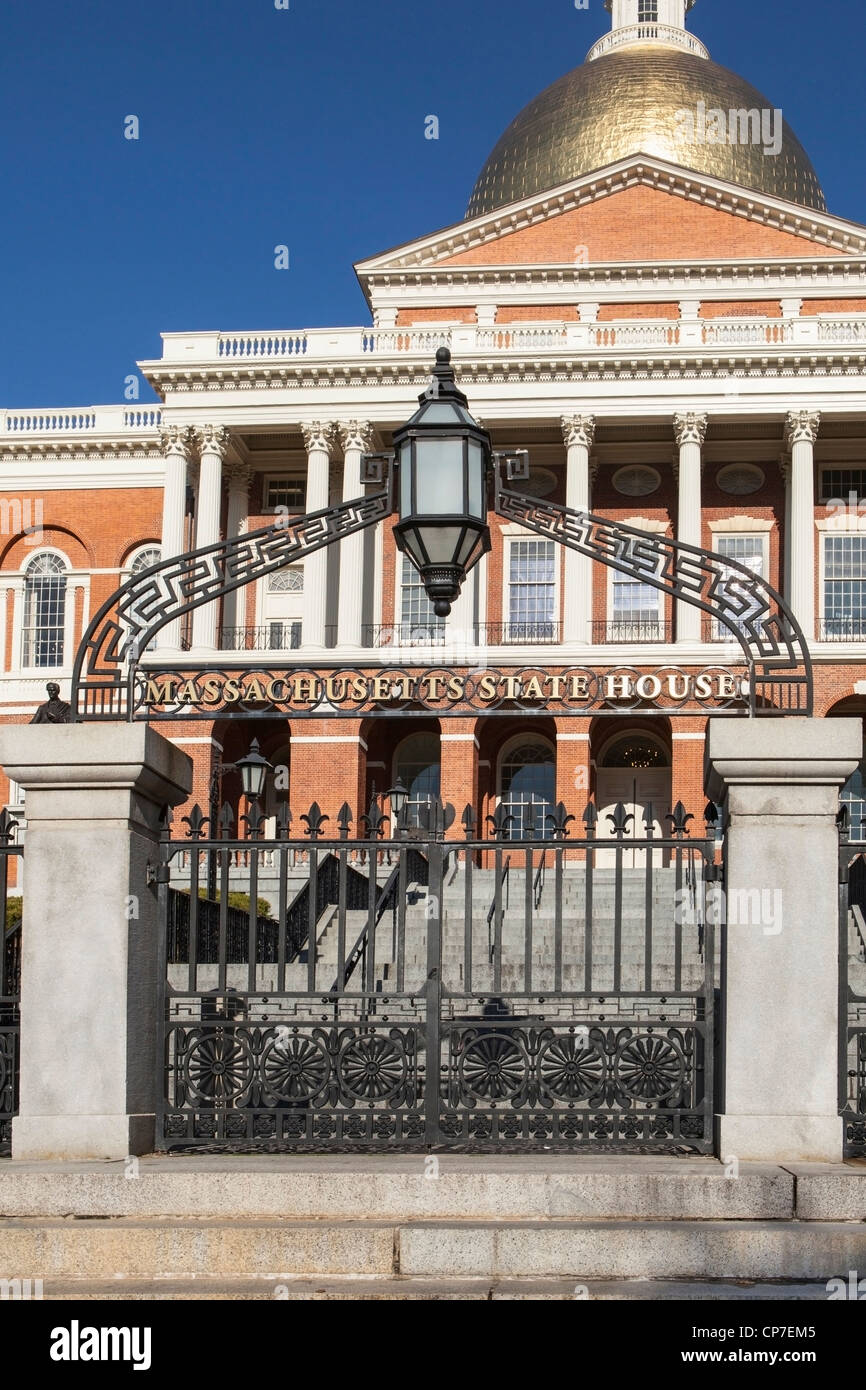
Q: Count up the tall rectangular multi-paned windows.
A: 5